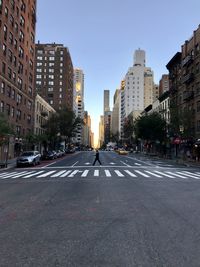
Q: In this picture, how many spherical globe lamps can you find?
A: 2